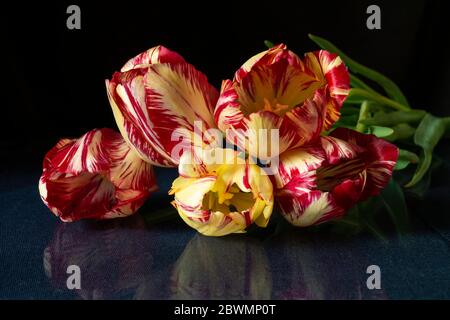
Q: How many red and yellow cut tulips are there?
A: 5